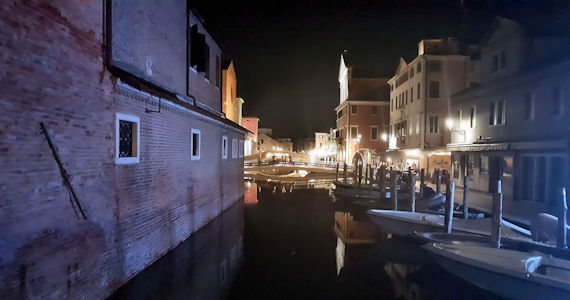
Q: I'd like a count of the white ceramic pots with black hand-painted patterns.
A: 0